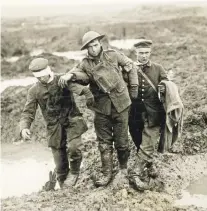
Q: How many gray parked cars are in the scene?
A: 0